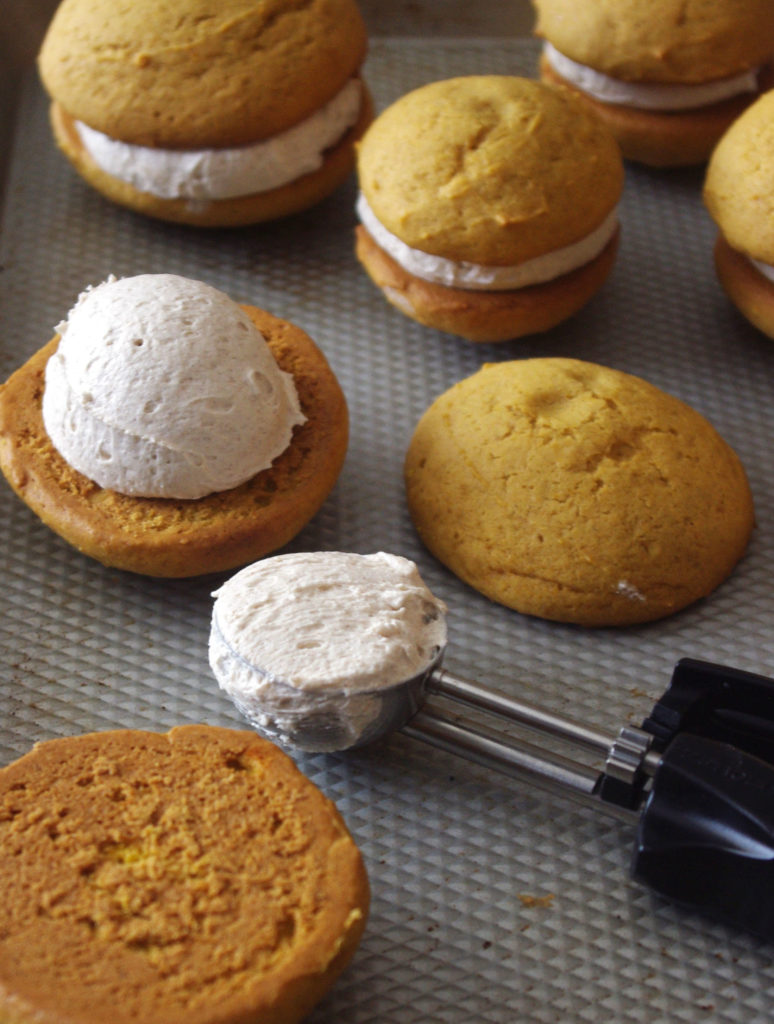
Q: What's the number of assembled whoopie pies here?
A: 4